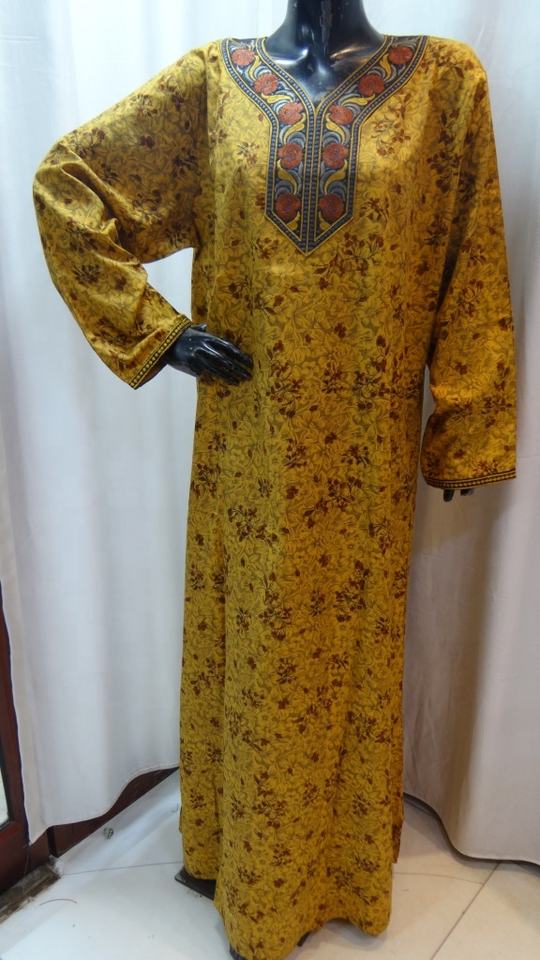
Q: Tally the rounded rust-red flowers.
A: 10